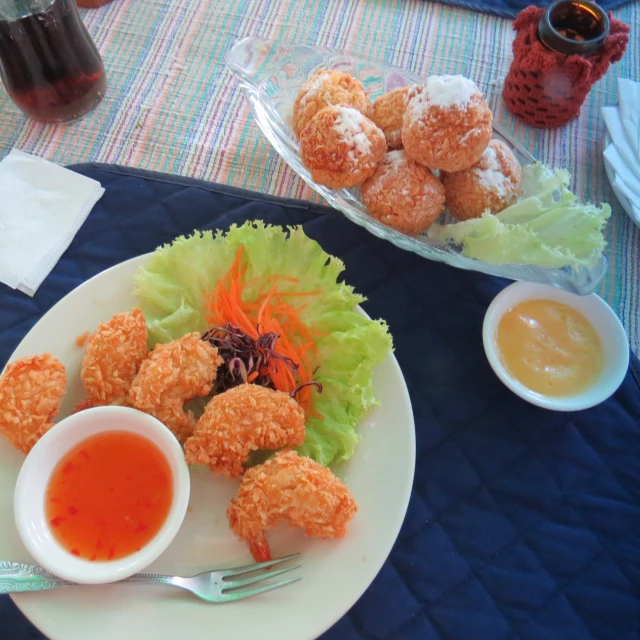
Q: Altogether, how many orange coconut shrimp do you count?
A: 5